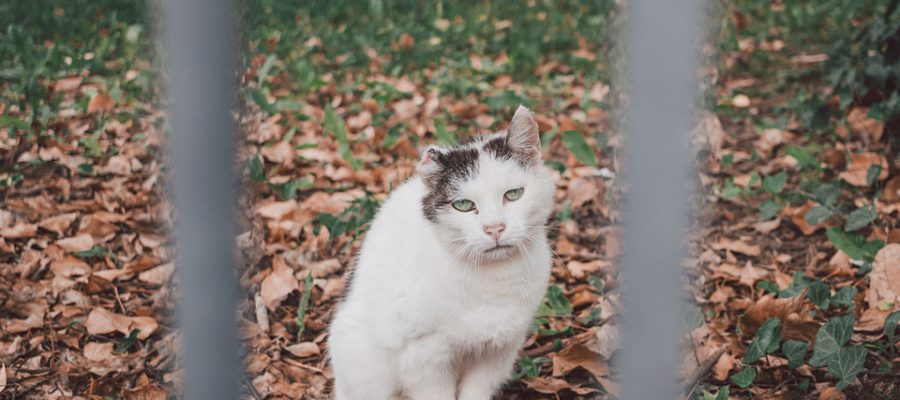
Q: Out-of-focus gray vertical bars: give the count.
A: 2